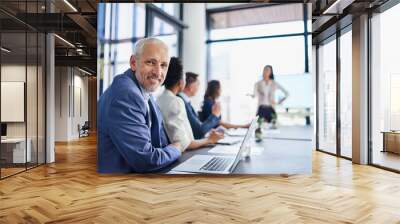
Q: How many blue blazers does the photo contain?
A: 2